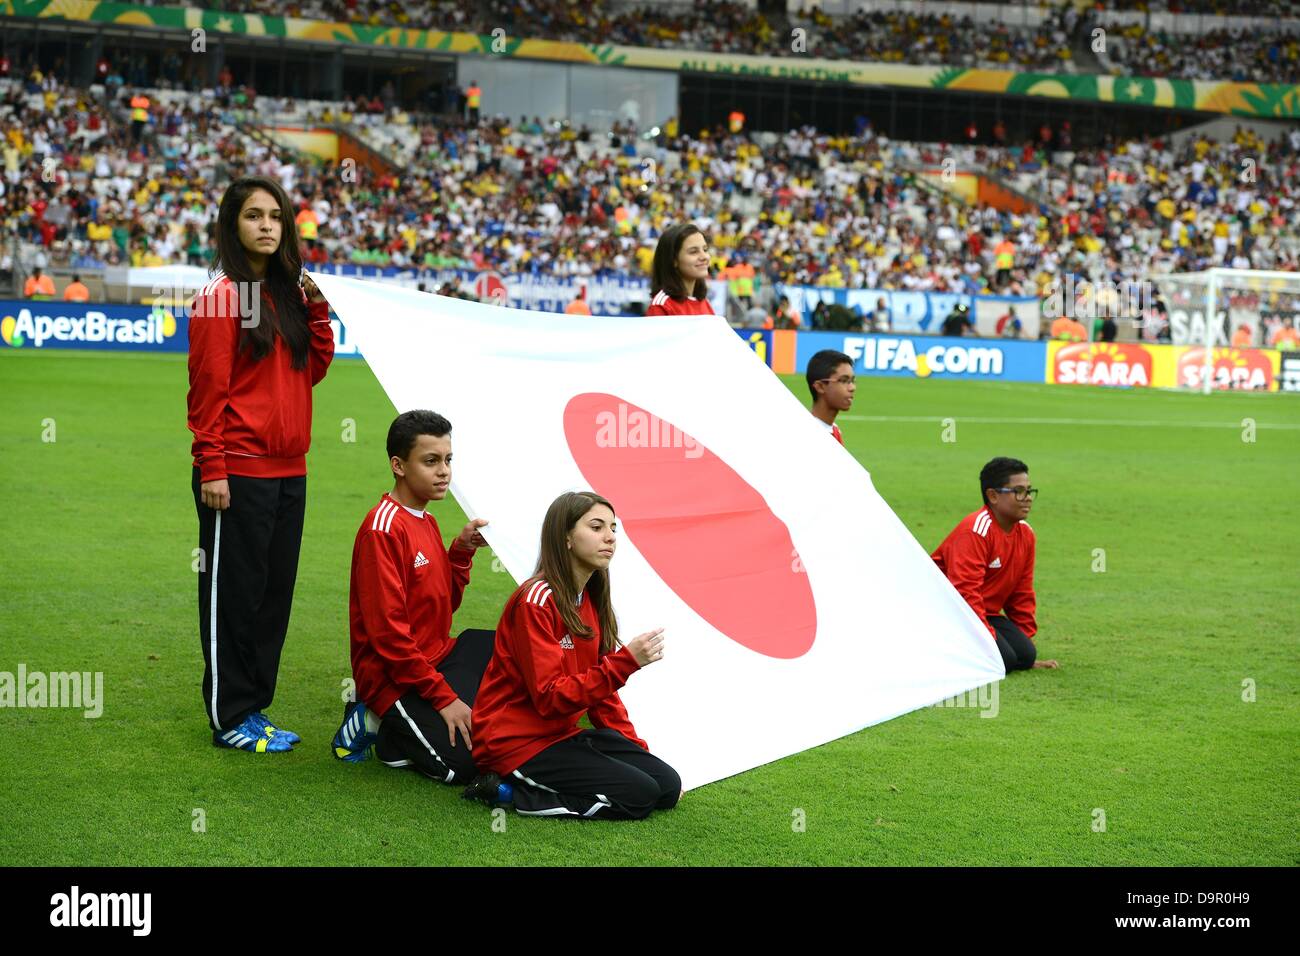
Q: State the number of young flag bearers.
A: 6